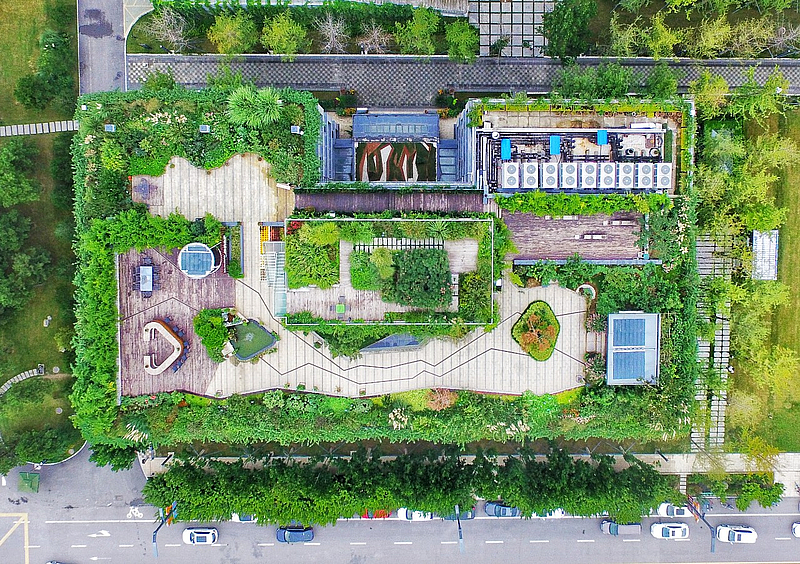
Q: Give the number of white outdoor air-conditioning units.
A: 9